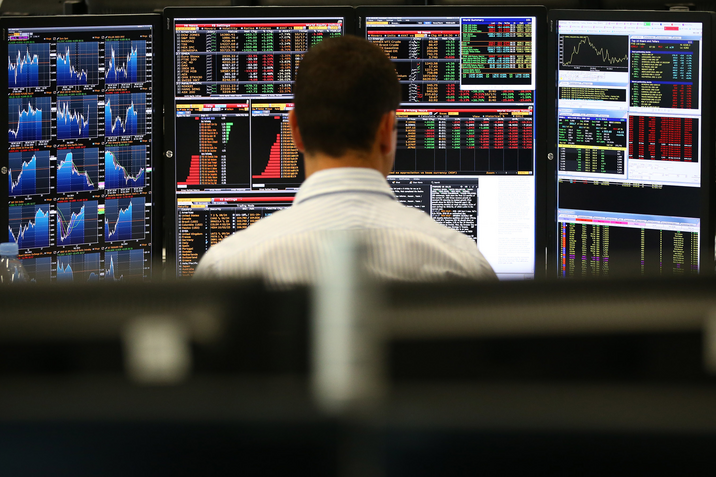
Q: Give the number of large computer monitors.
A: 4